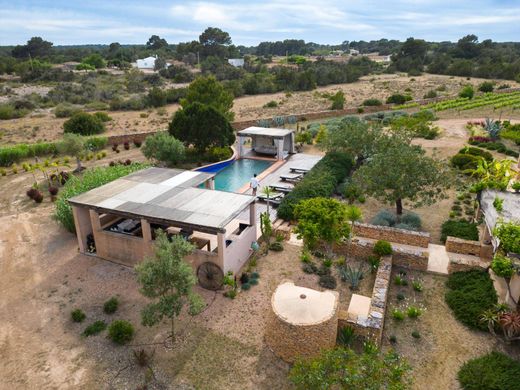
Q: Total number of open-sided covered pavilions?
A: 2